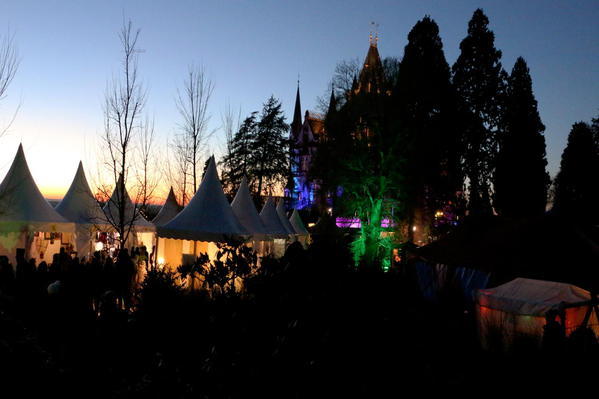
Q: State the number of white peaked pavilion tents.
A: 9